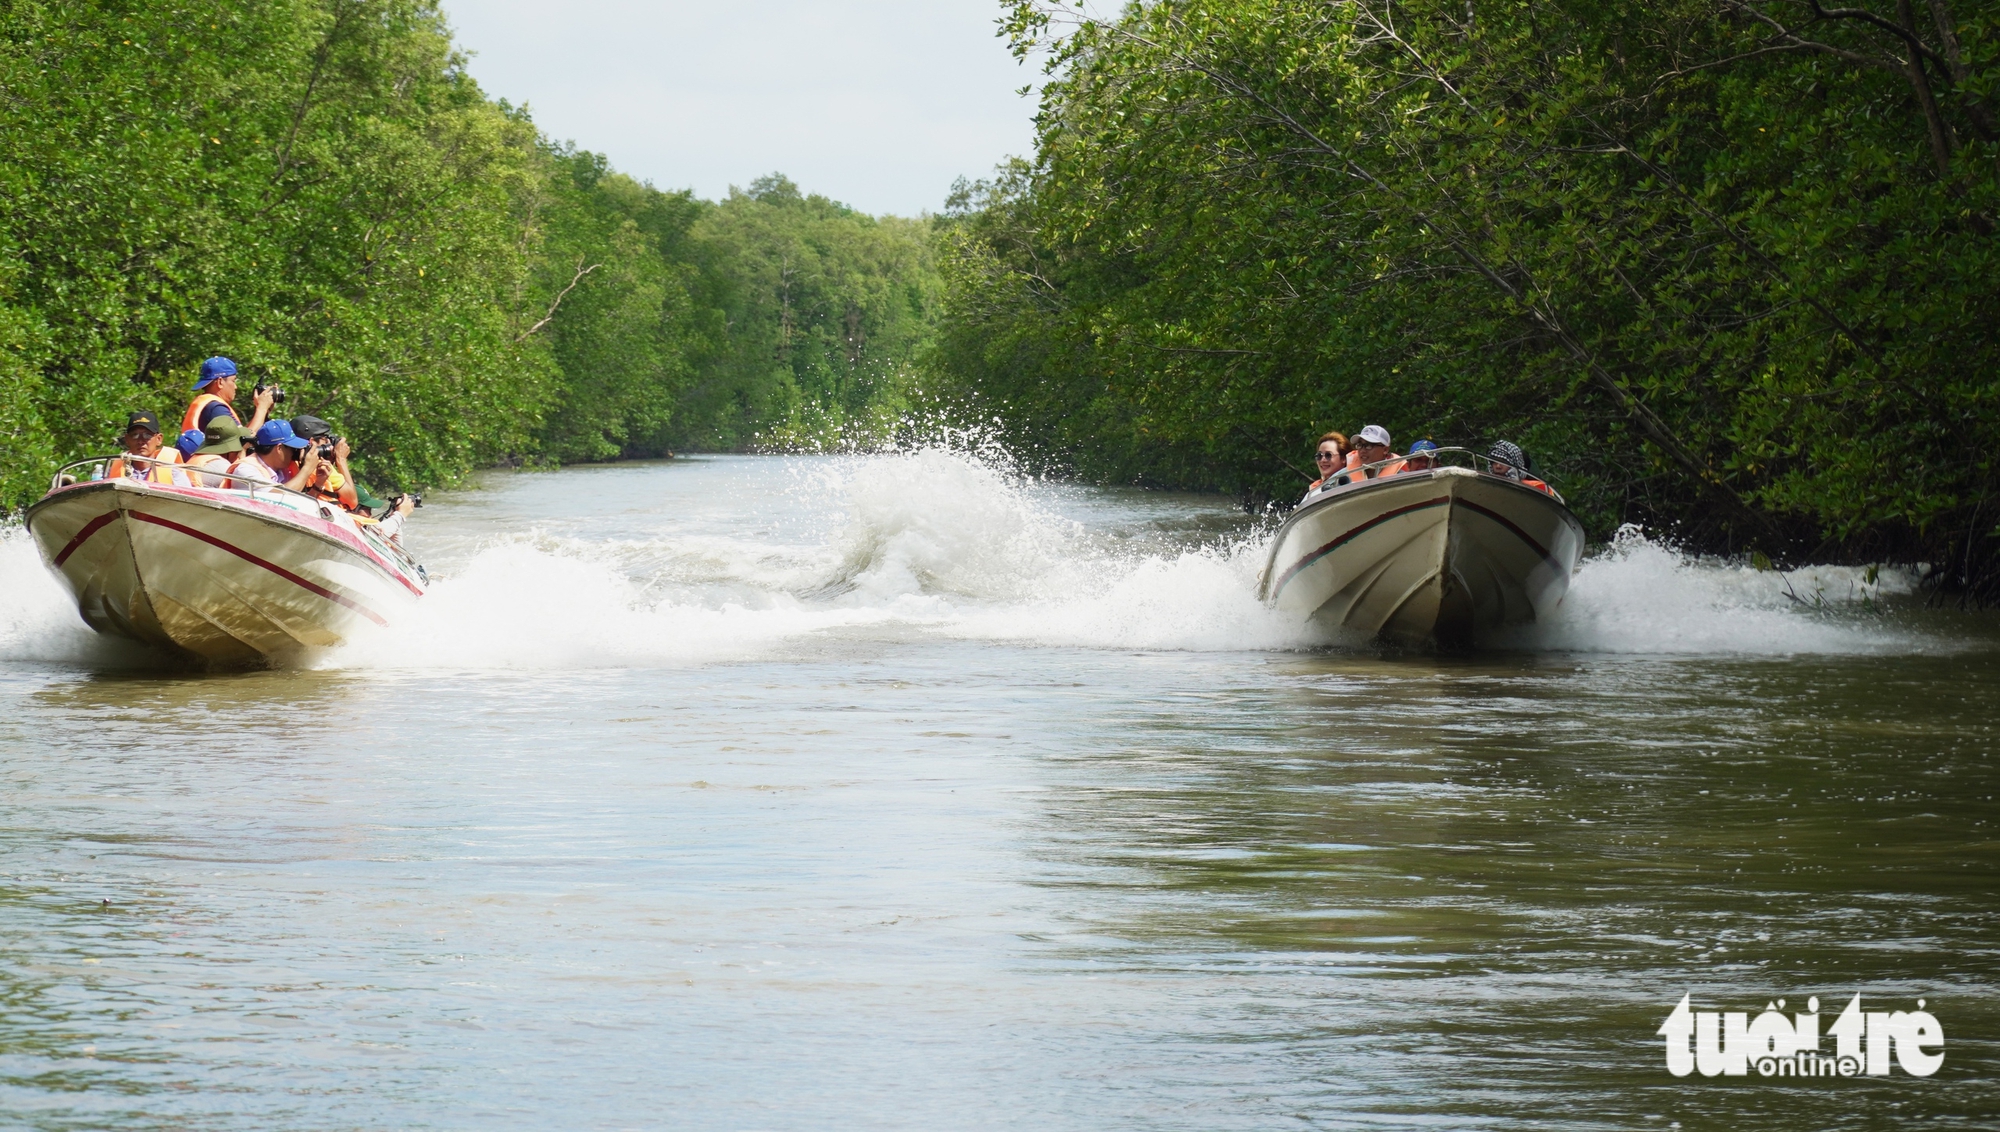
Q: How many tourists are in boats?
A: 11